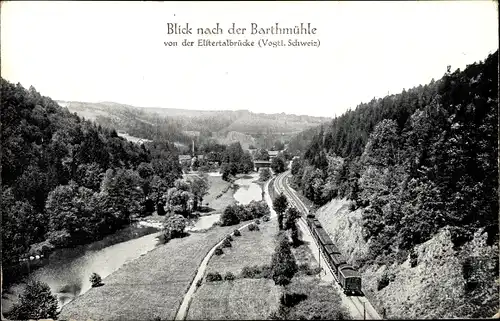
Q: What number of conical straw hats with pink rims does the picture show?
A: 0